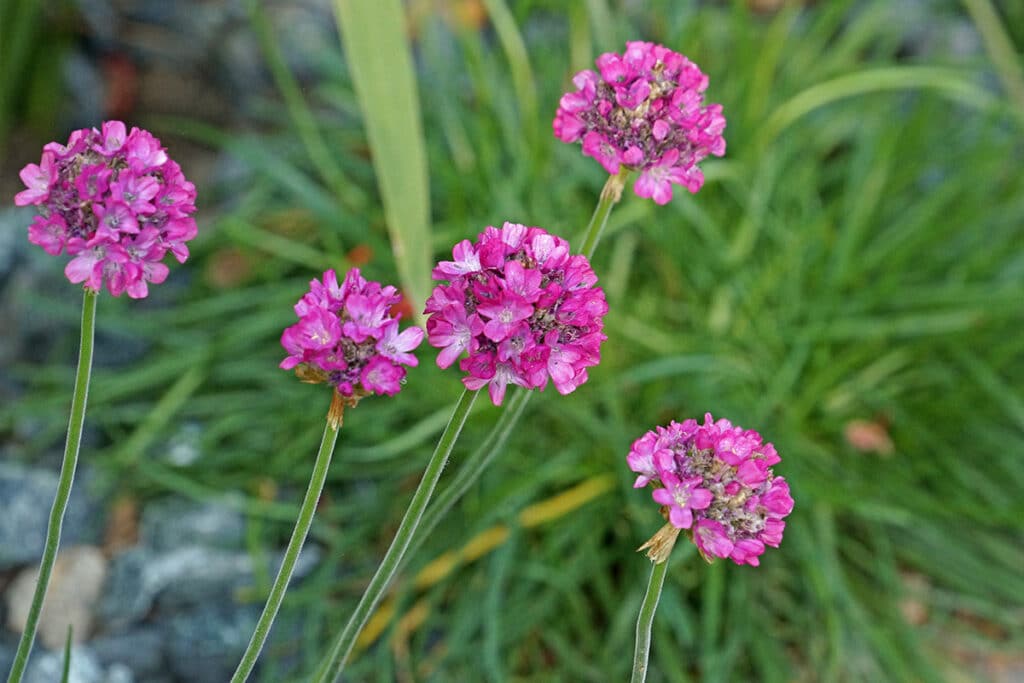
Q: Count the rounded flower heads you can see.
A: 5